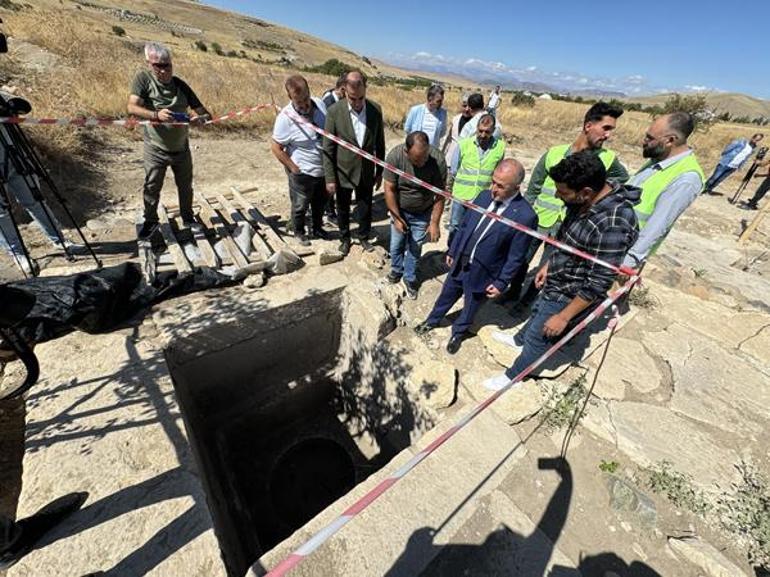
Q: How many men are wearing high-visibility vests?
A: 3